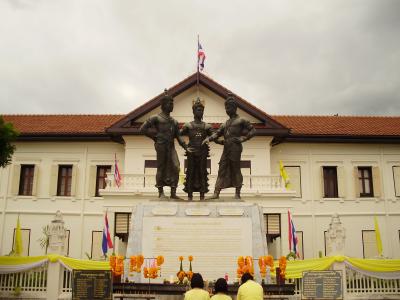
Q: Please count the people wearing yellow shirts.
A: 3